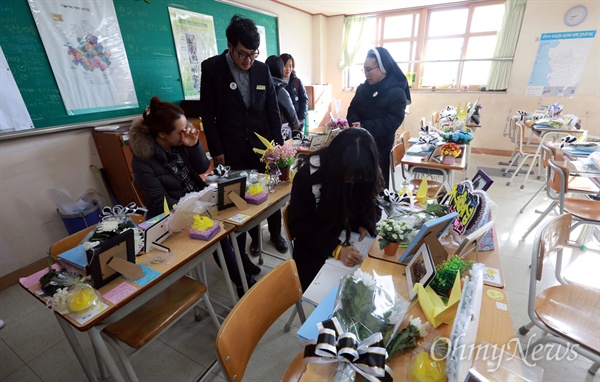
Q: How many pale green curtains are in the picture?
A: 2